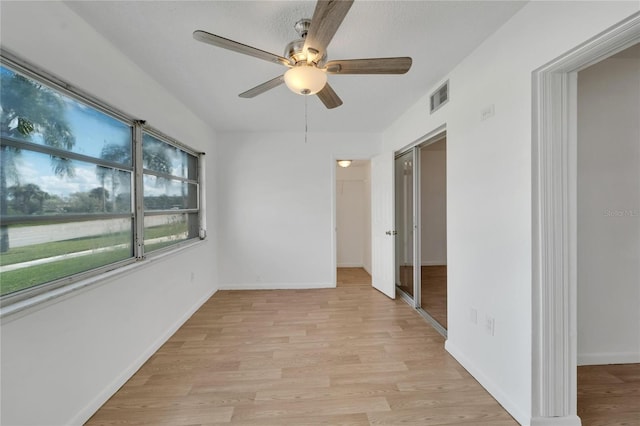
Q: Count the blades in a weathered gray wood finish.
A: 5